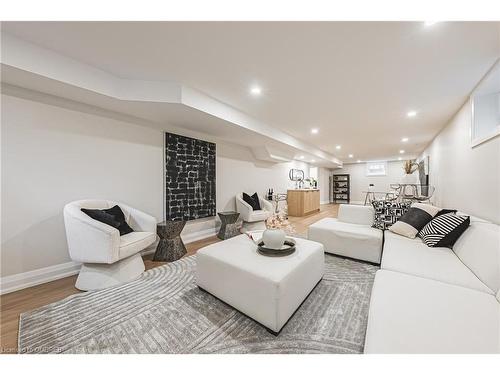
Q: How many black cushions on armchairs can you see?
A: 2